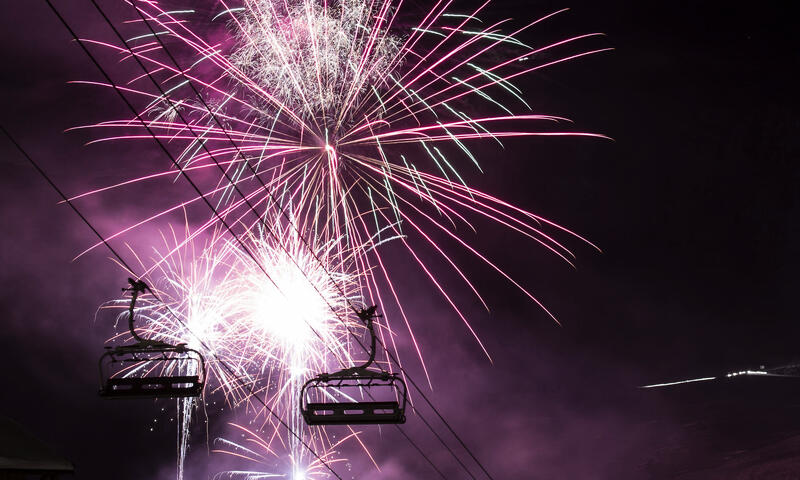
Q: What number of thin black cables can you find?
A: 4